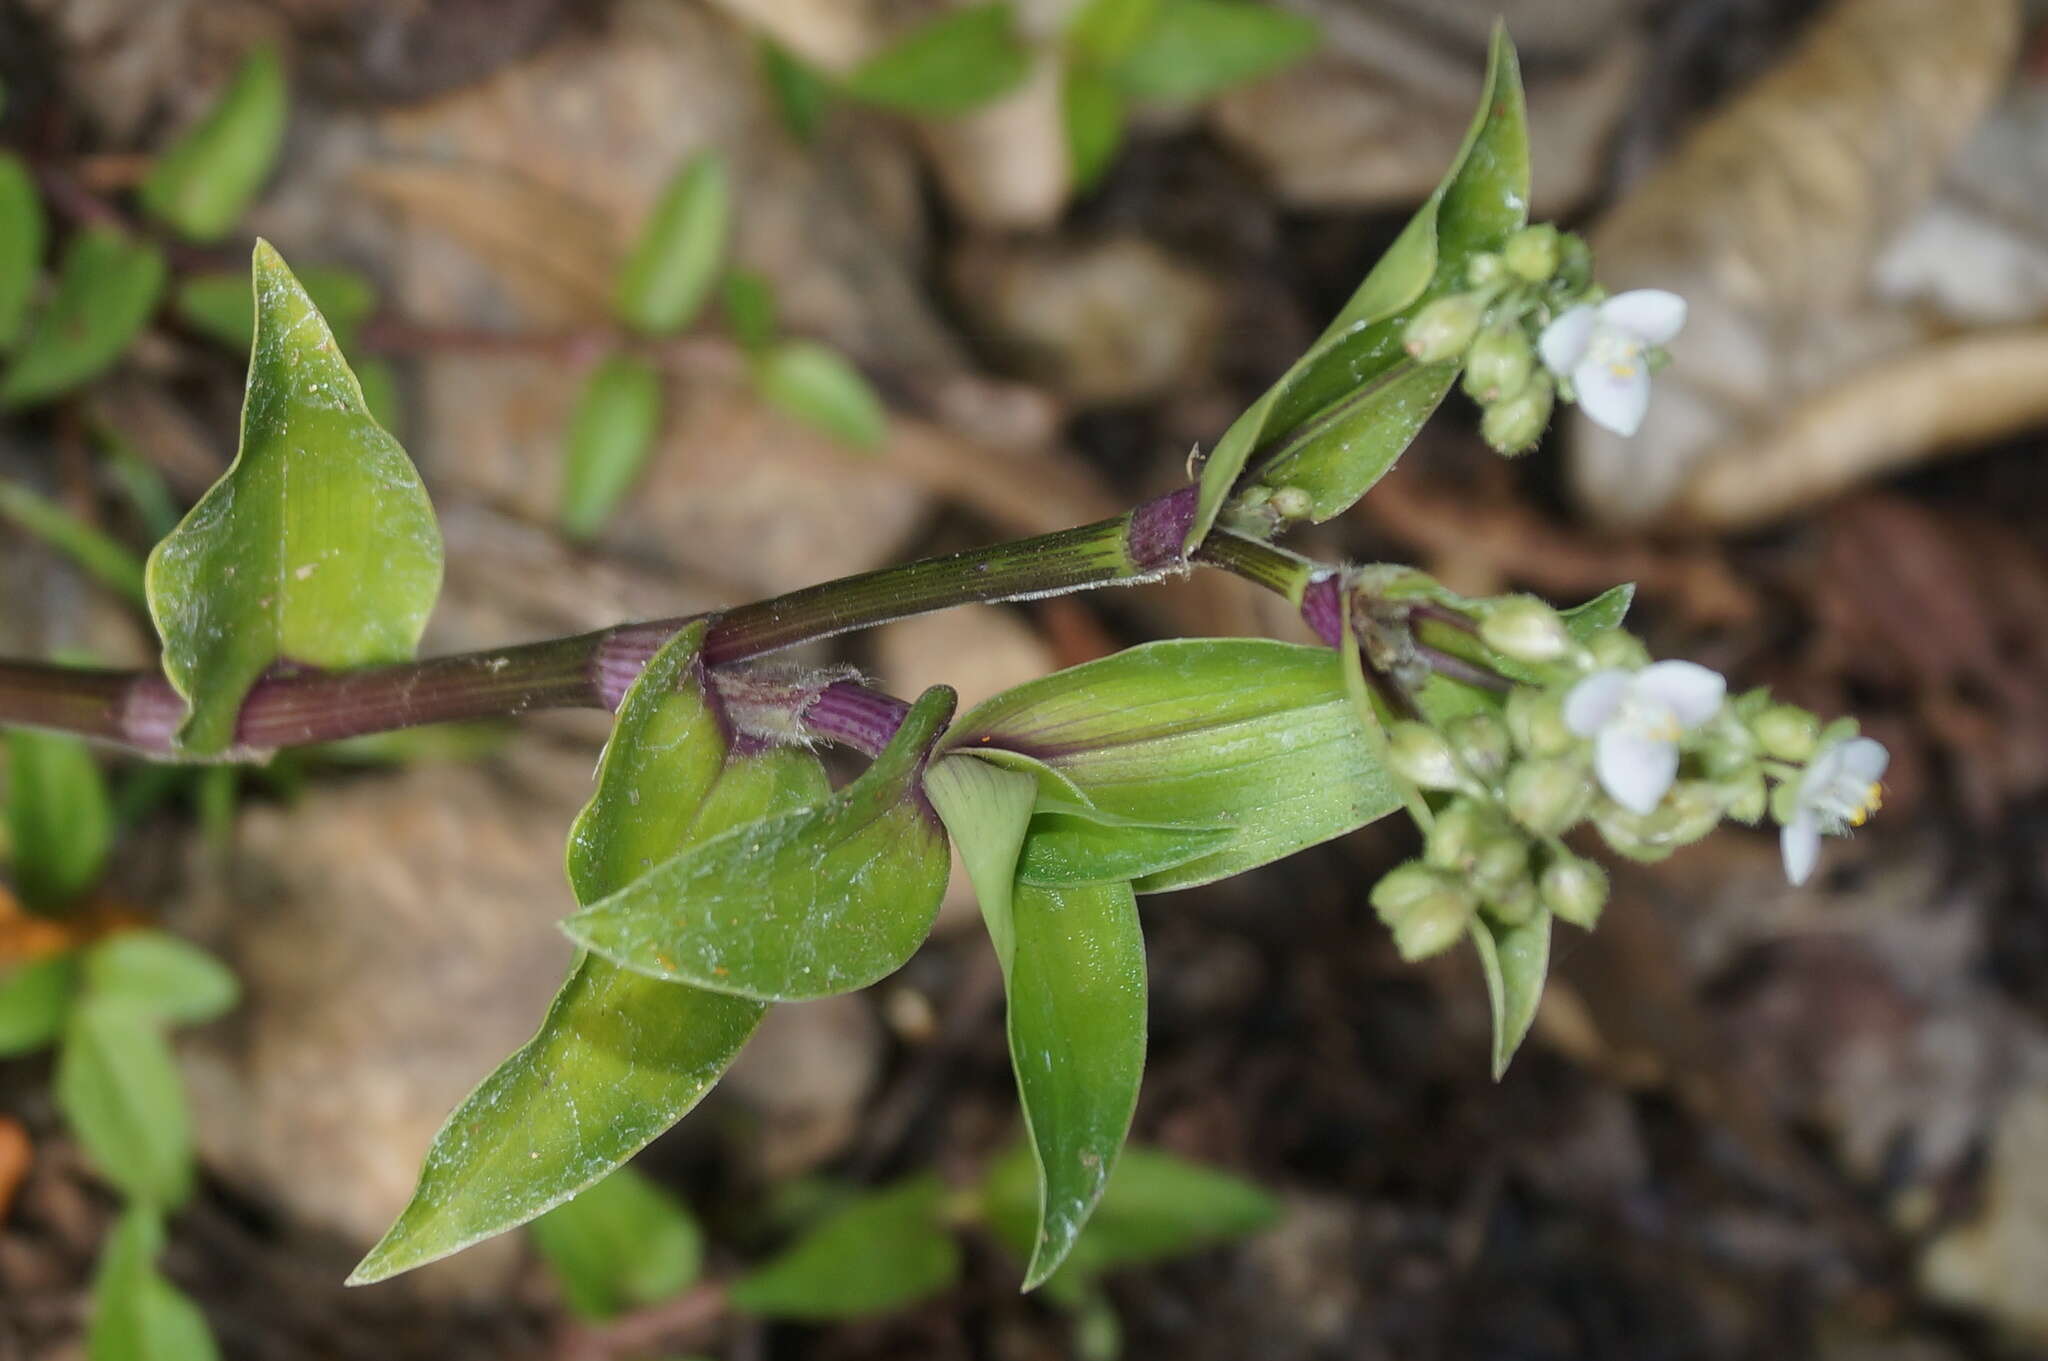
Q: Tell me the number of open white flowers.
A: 3